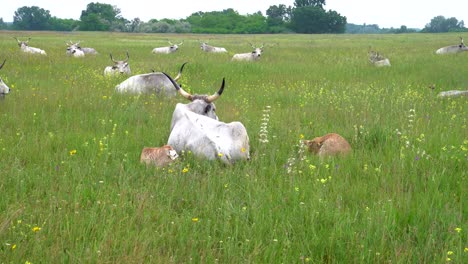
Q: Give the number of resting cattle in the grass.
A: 15